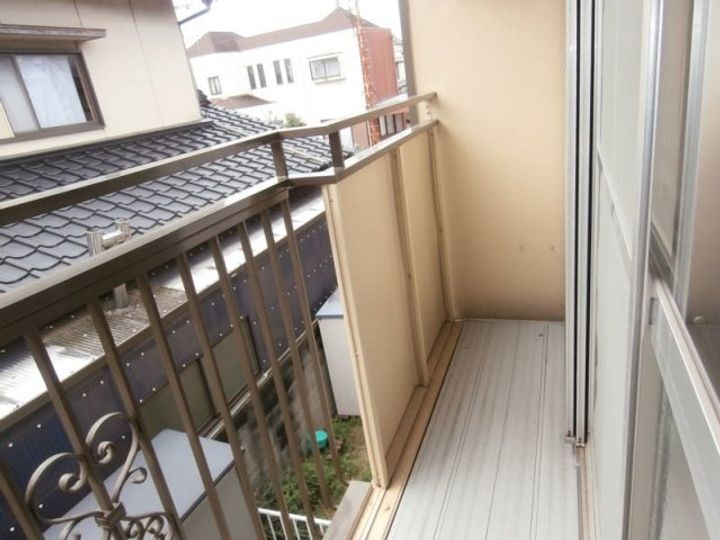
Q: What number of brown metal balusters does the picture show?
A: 9